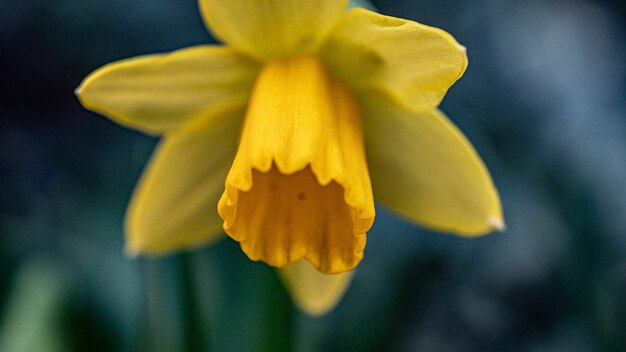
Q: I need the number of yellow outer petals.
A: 6